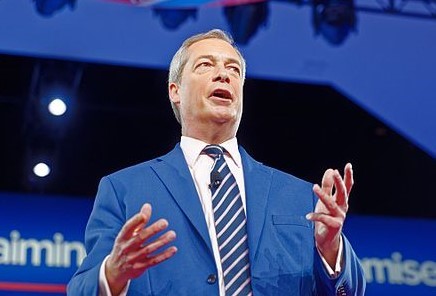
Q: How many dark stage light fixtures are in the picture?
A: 4